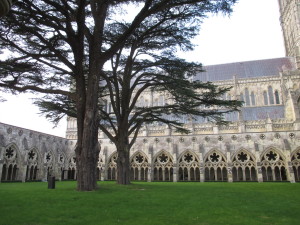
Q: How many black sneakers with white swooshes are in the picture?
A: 0